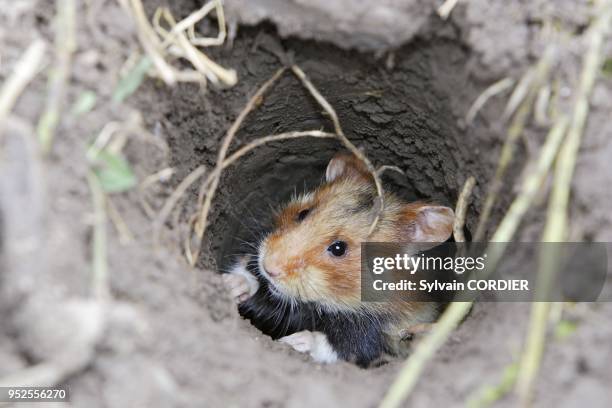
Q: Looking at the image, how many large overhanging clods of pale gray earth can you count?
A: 1